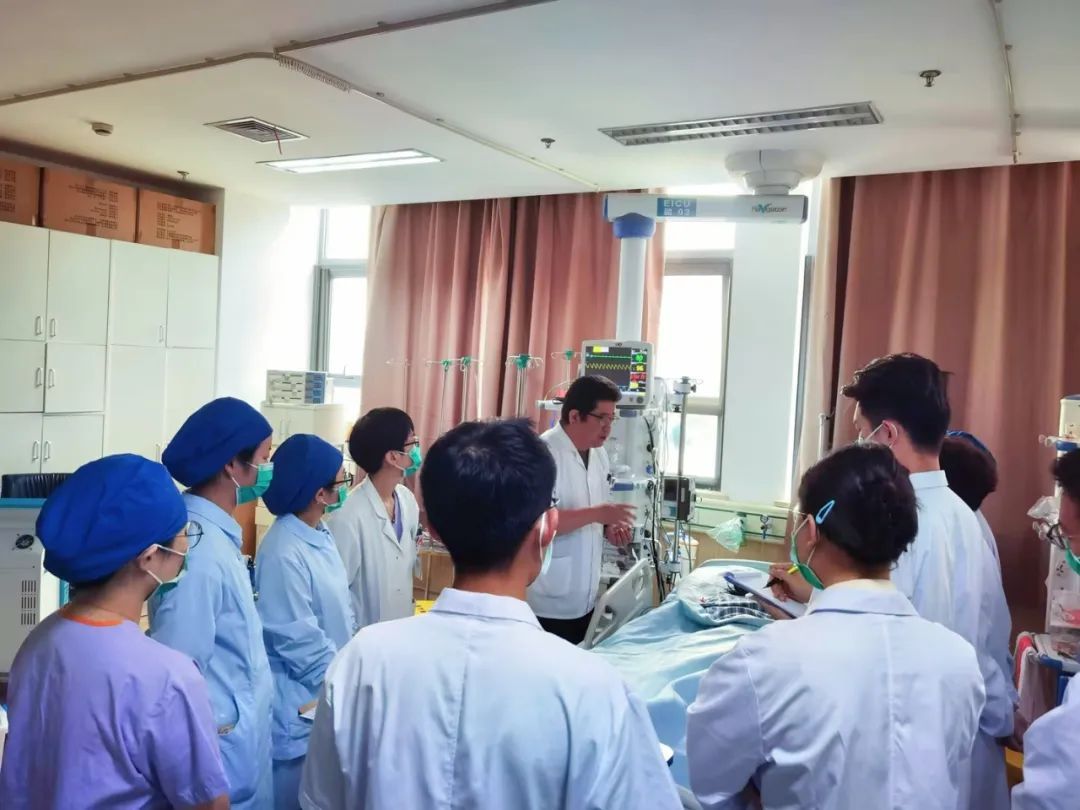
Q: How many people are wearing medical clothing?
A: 10